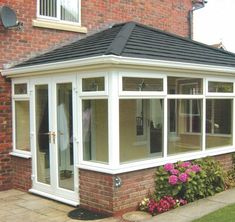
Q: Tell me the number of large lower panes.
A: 5